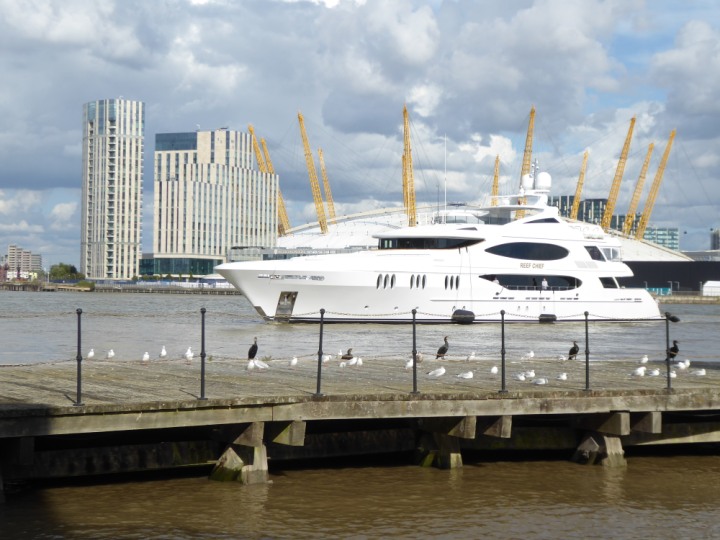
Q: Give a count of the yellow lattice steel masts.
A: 12